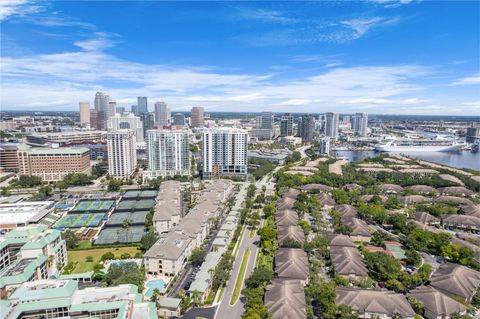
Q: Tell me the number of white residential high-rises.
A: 3